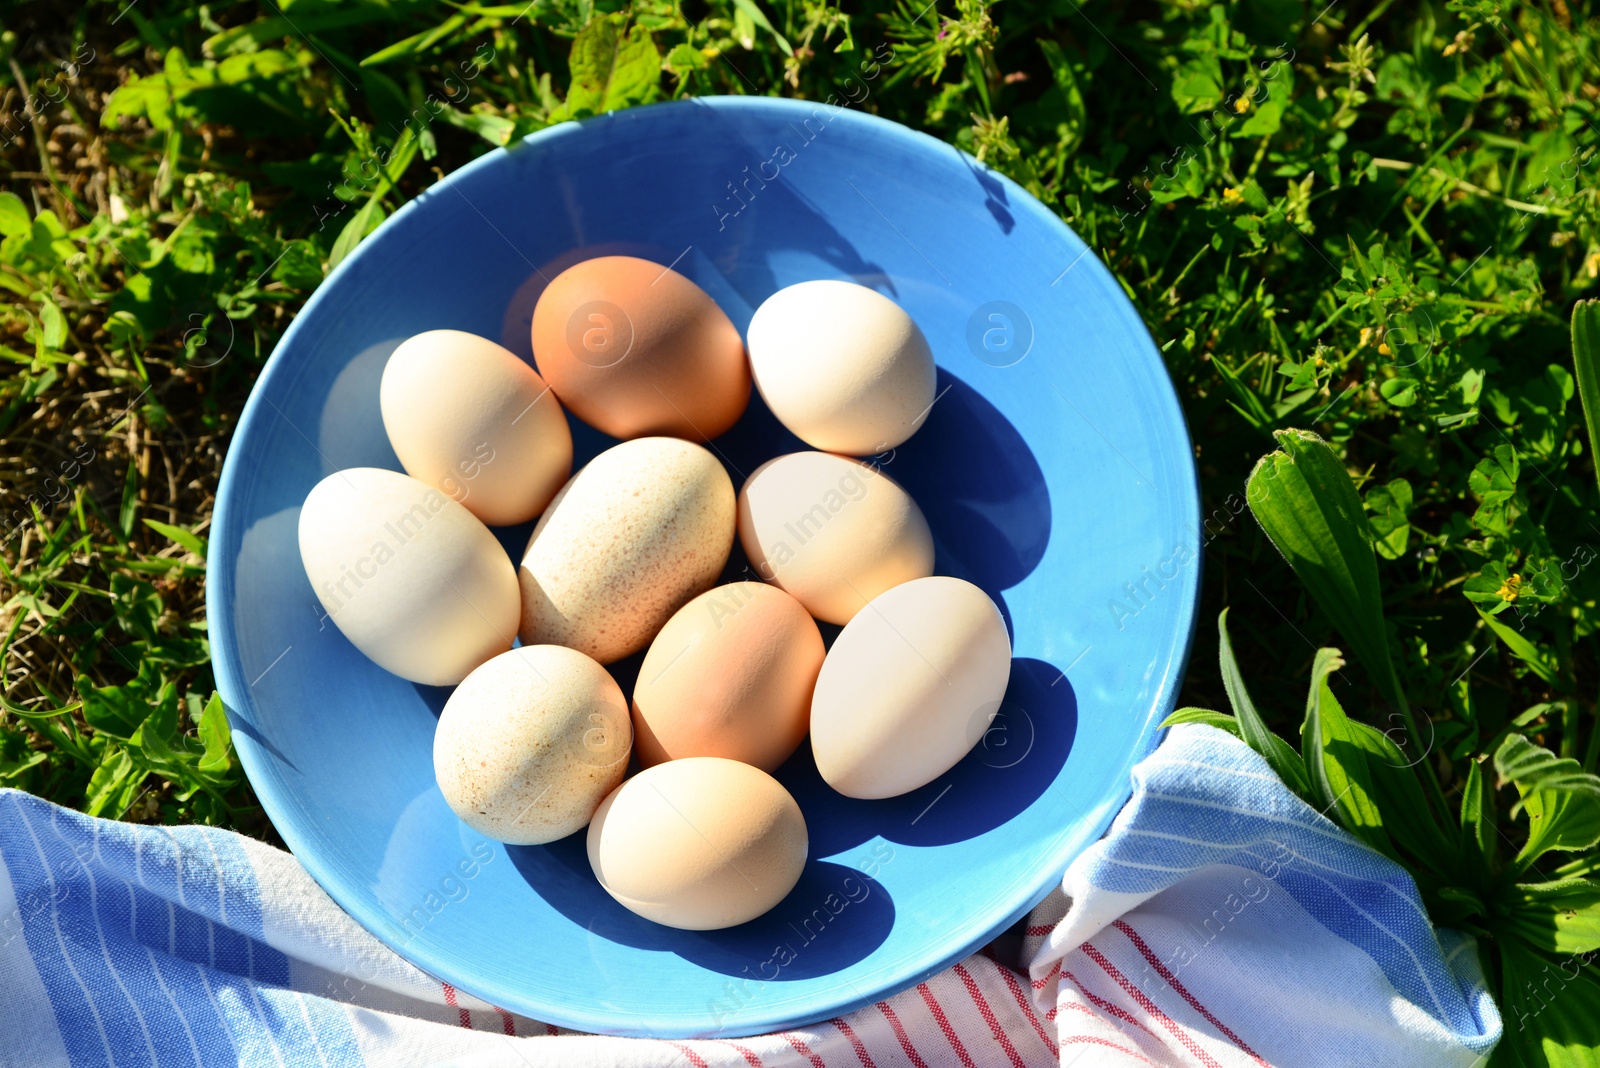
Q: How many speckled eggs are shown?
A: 2